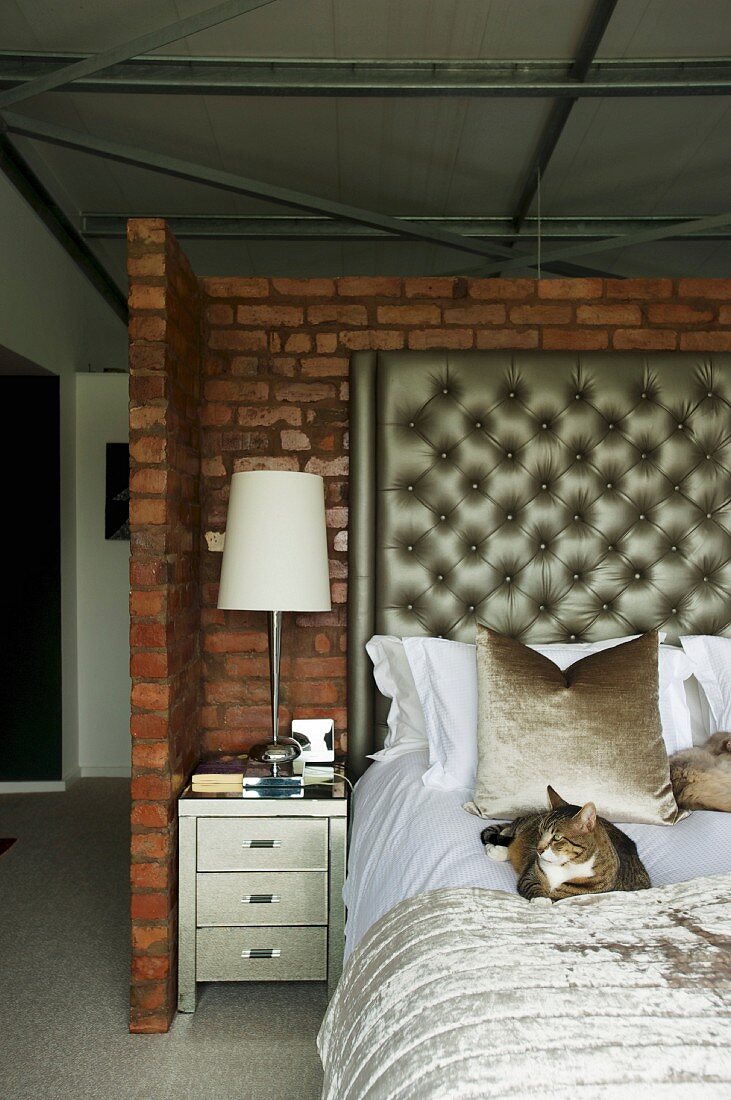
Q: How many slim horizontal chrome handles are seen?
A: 3